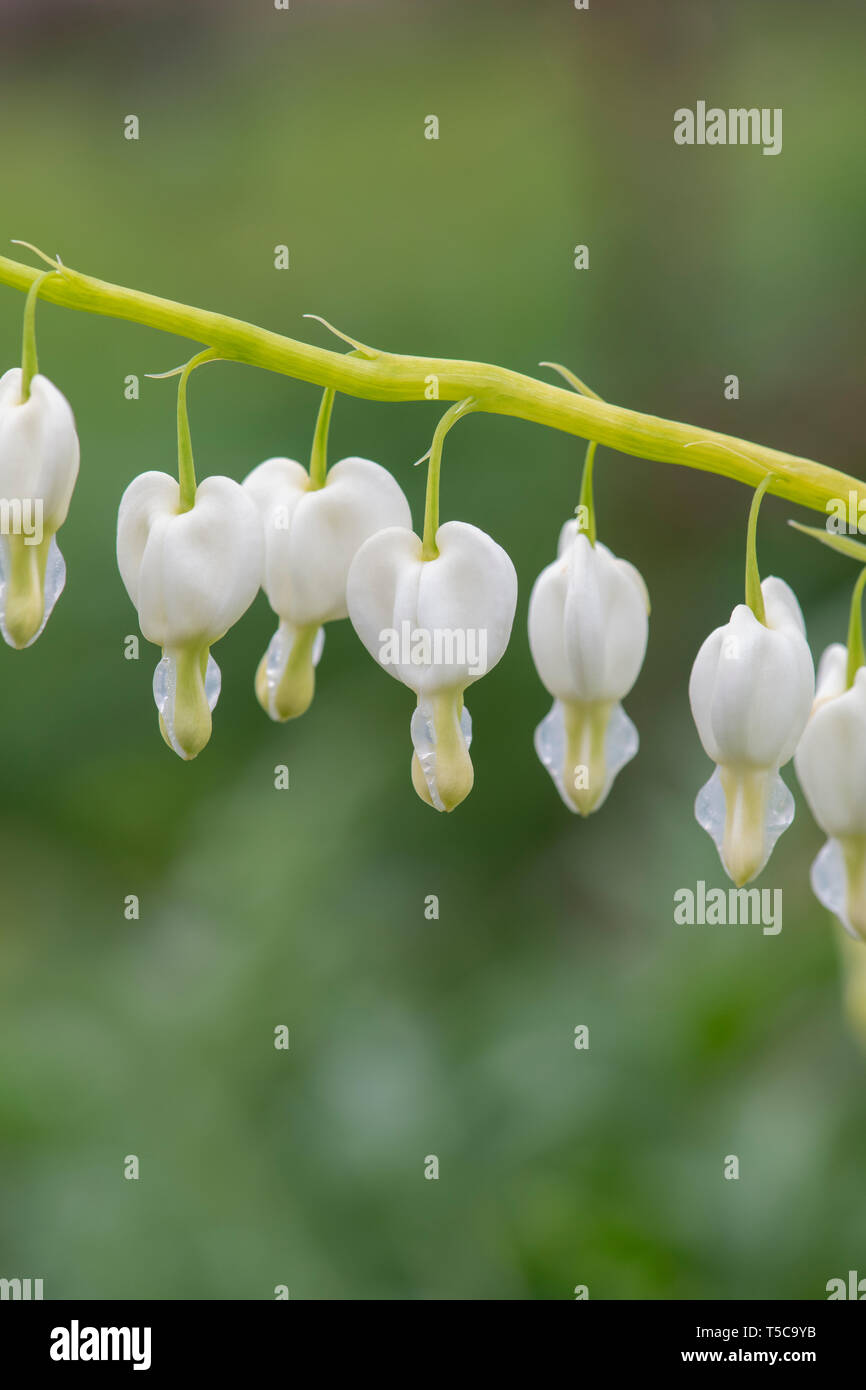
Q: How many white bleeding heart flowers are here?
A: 7